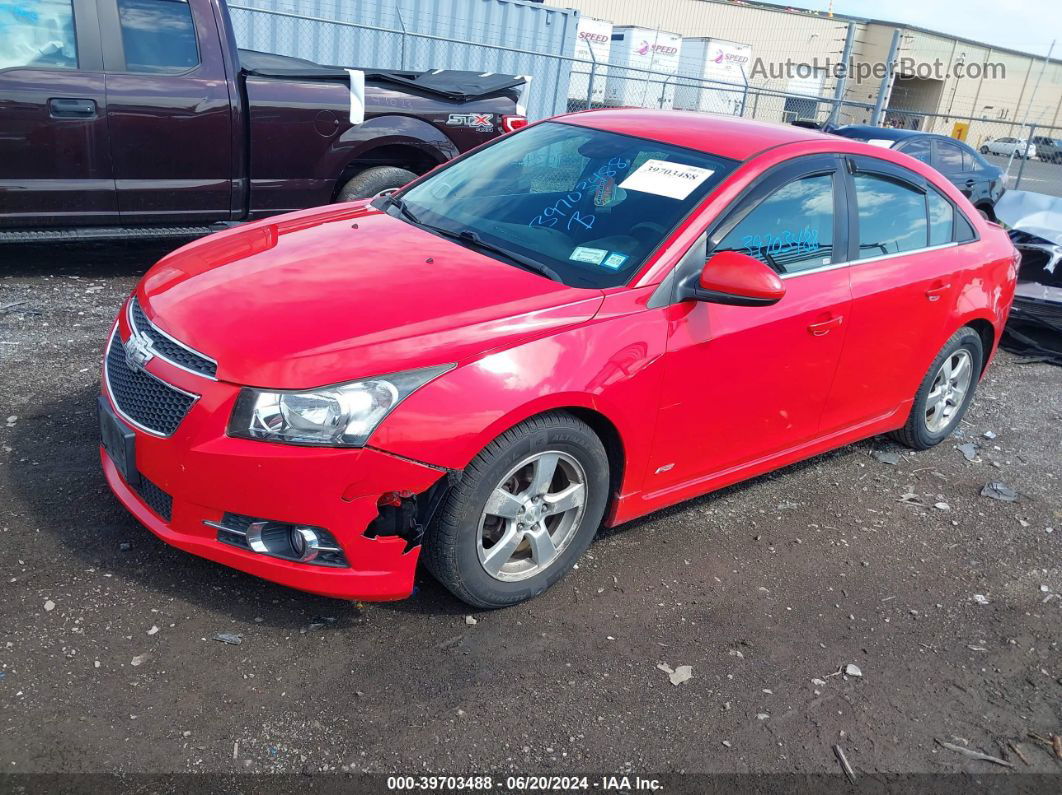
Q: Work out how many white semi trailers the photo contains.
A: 3